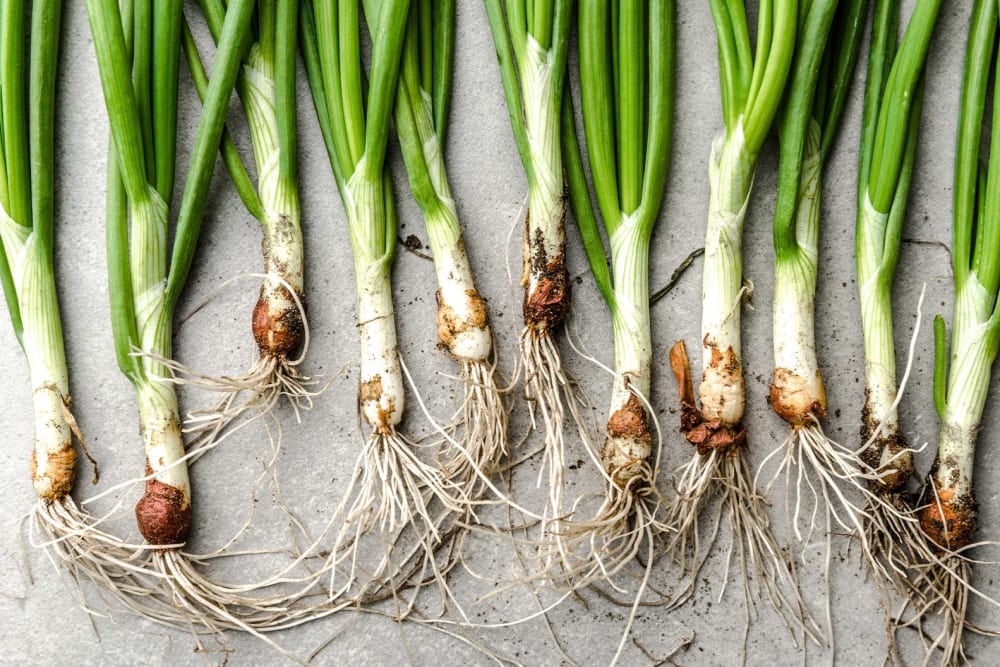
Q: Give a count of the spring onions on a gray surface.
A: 11